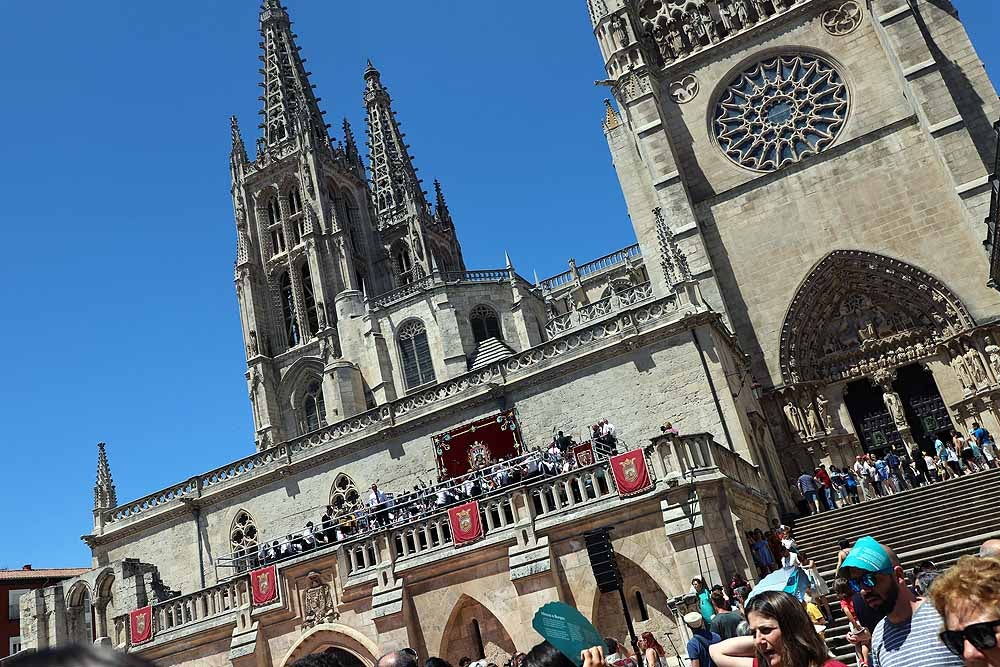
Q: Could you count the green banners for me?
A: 0